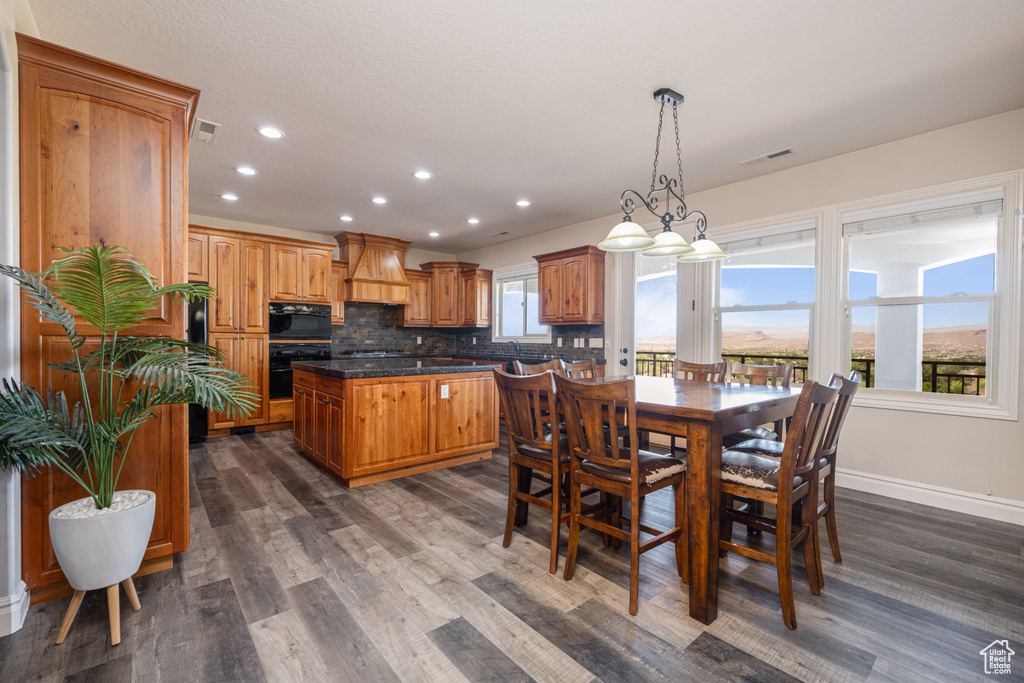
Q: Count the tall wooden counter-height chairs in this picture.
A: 8